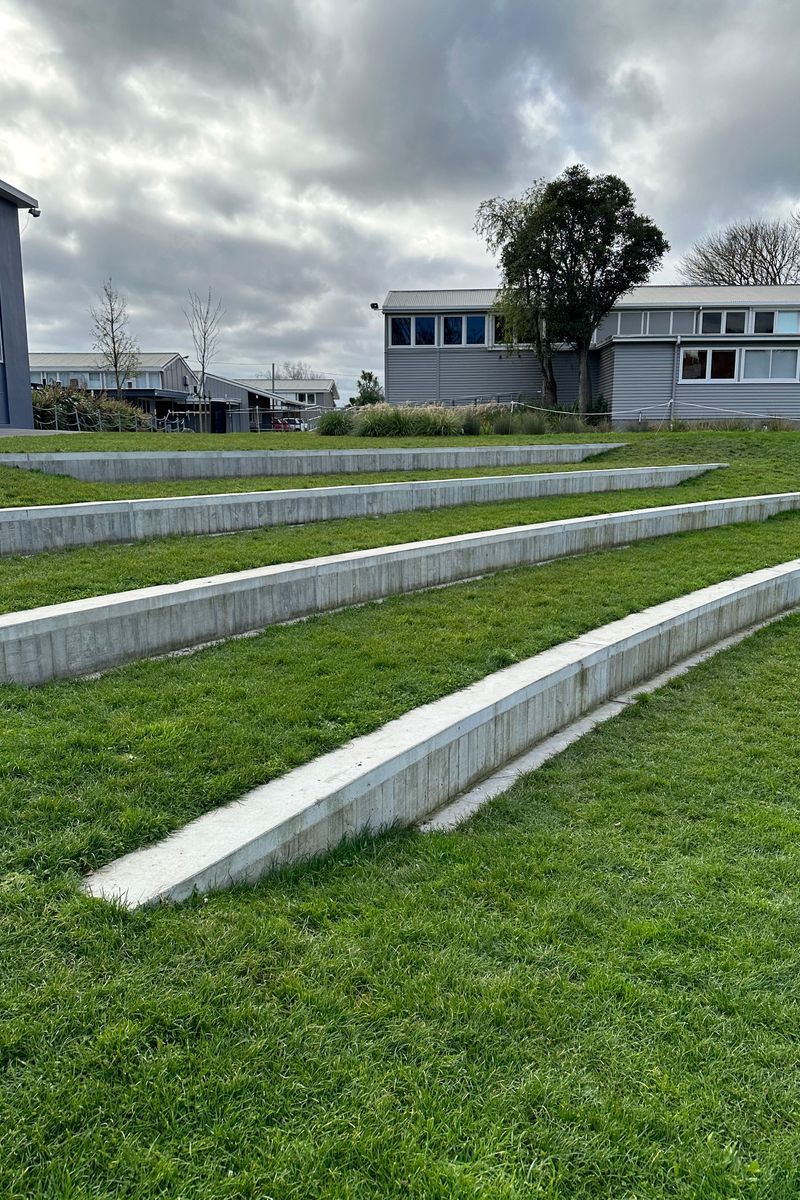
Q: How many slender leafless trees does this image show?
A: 2